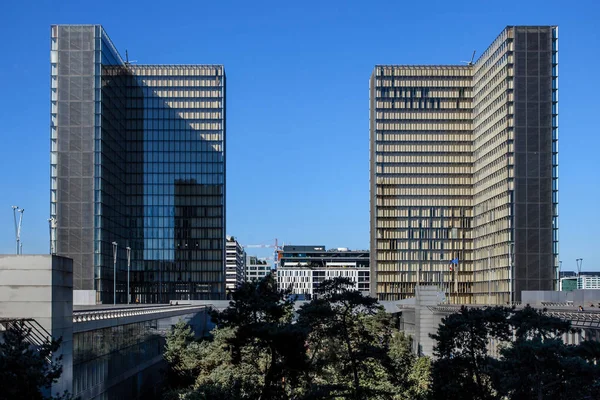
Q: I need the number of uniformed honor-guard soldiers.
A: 0